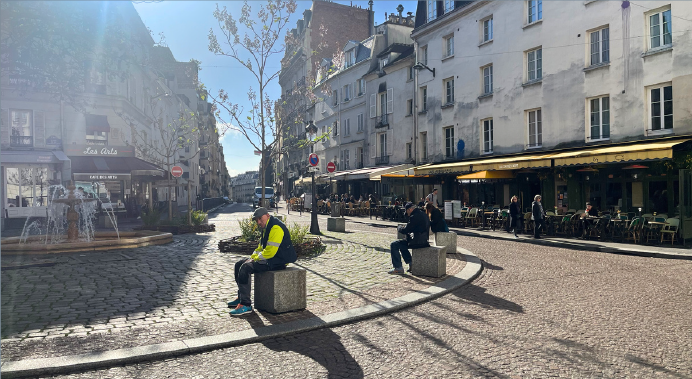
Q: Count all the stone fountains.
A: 1